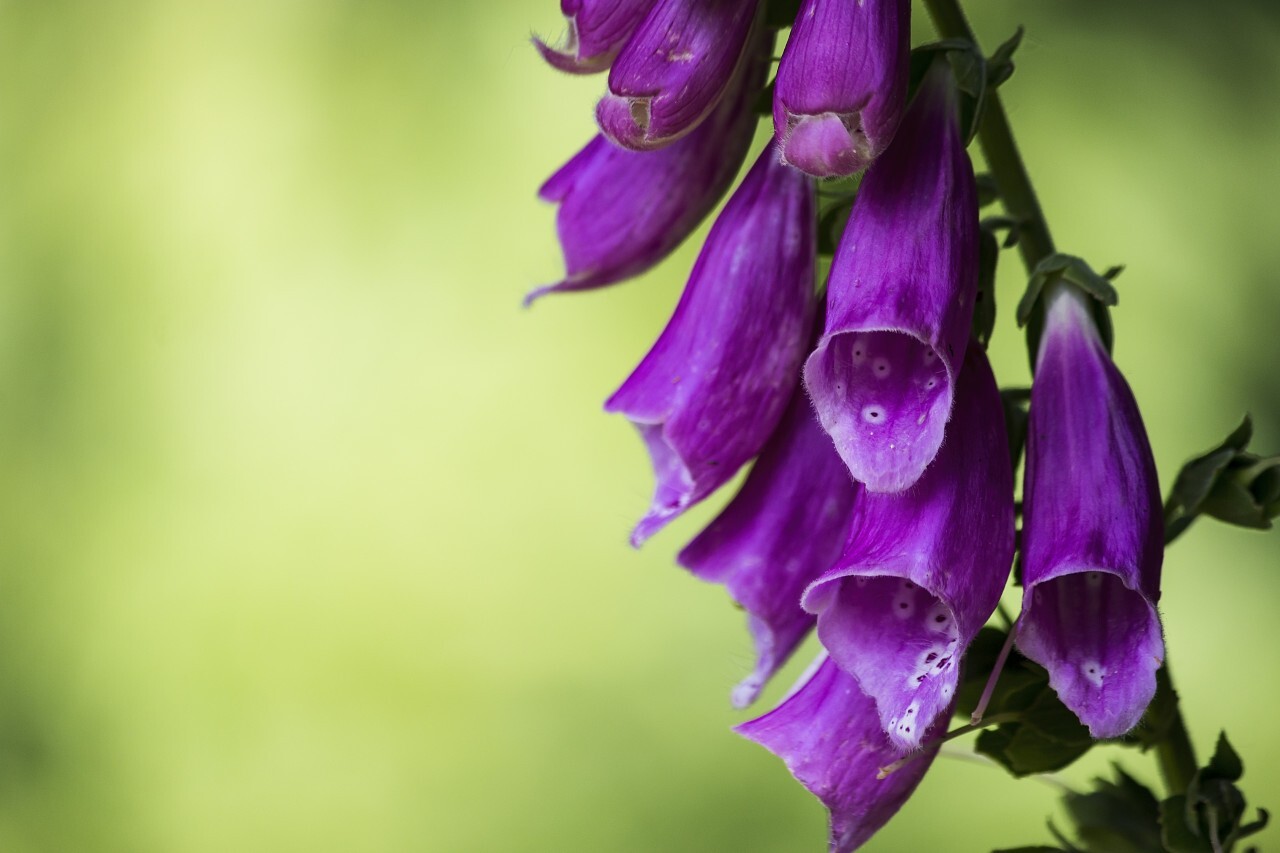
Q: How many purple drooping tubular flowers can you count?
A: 10